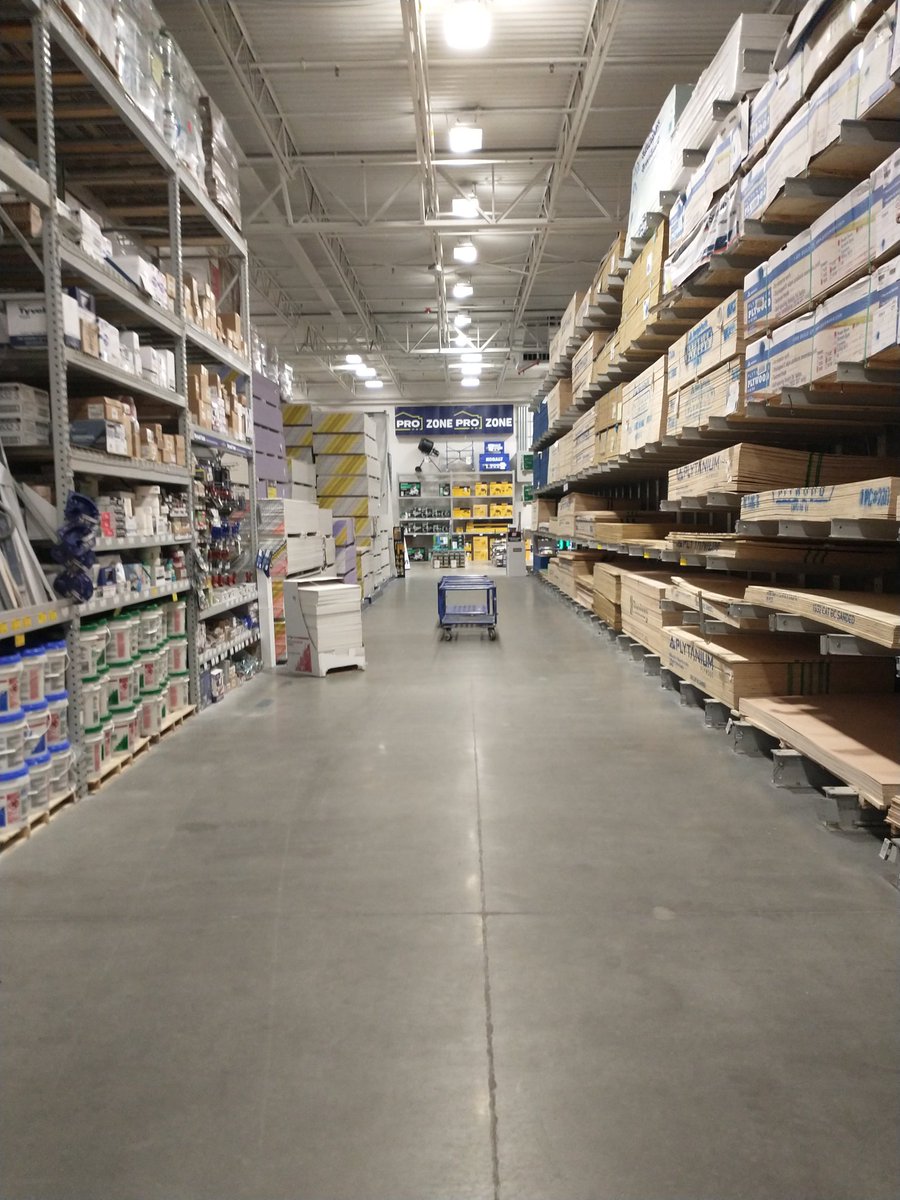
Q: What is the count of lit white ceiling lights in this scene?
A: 13